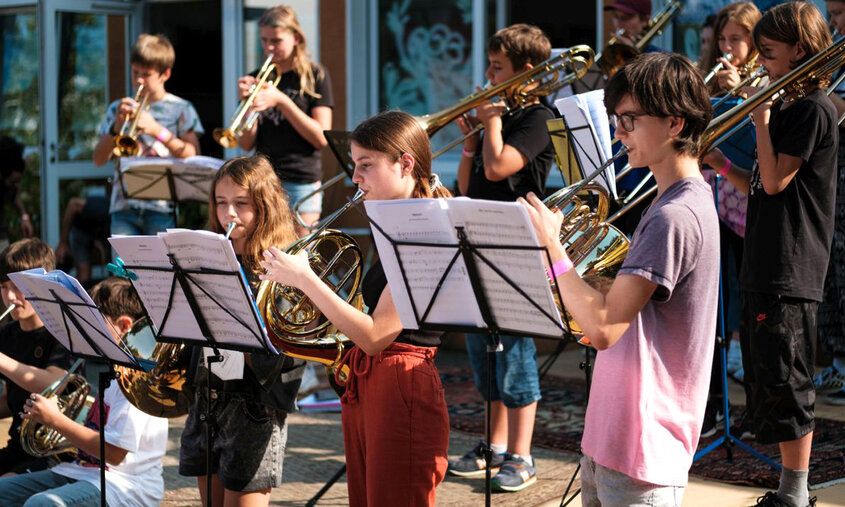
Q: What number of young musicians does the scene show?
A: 11